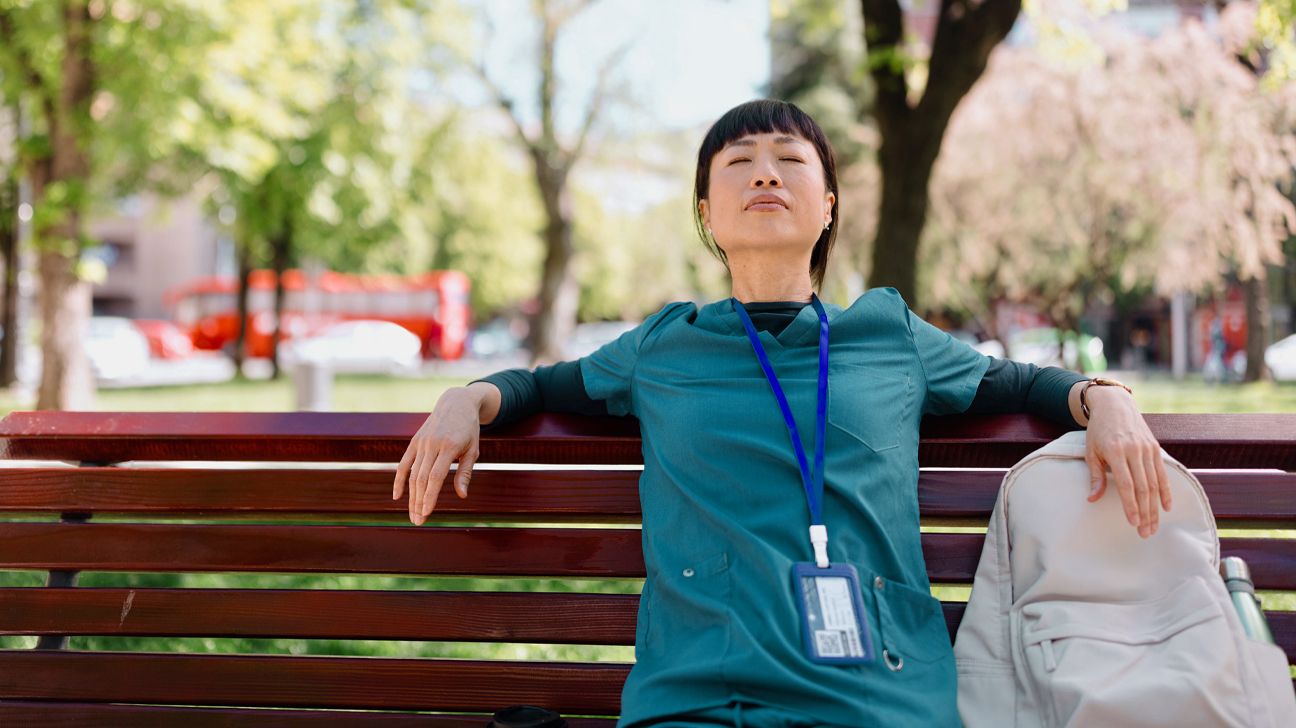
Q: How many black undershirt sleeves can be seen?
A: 2